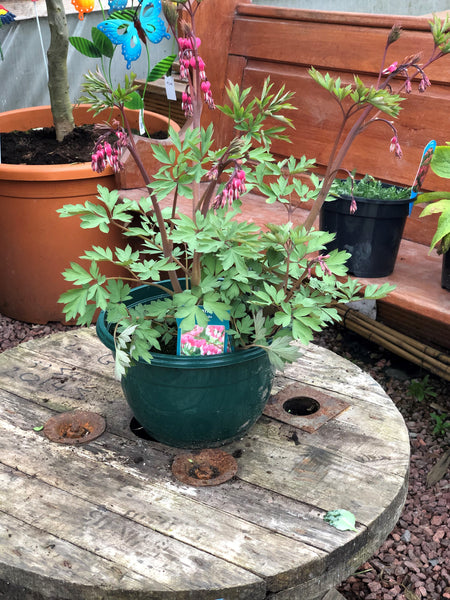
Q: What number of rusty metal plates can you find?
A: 3